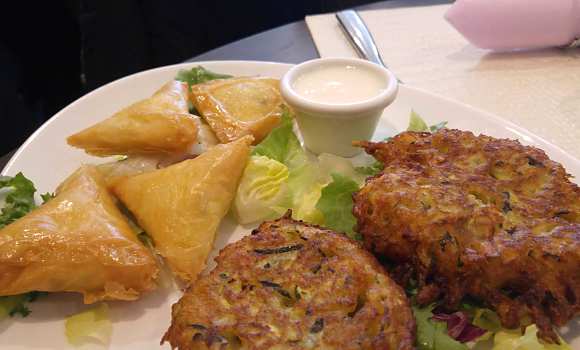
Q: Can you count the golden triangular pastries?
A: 4